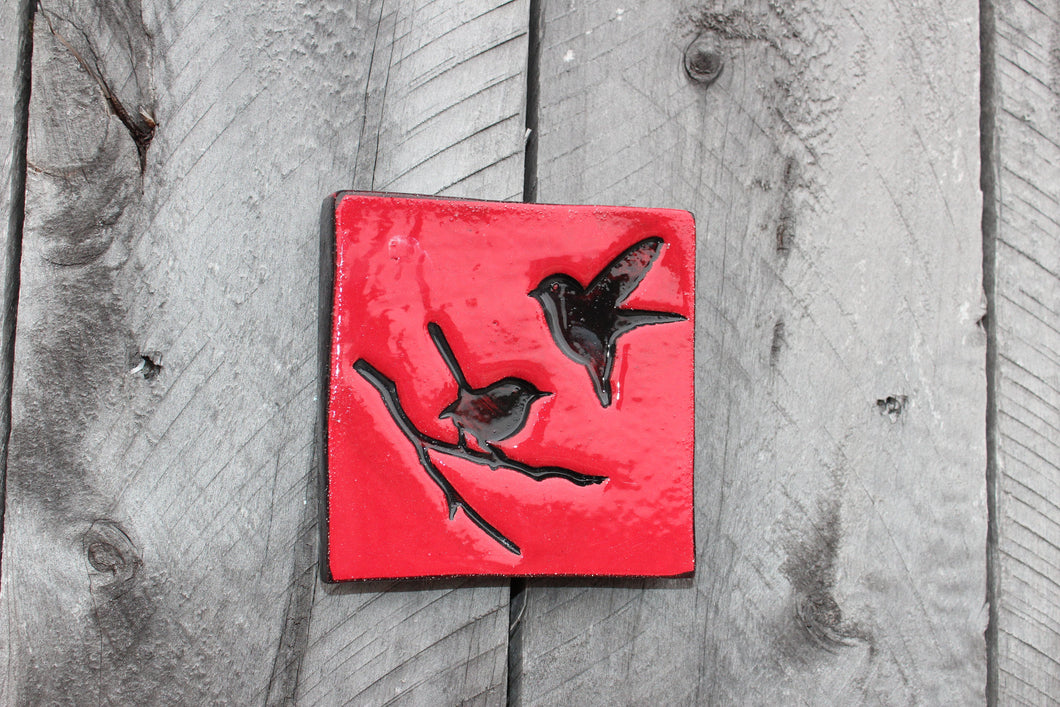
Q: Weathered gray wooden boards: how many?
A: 4